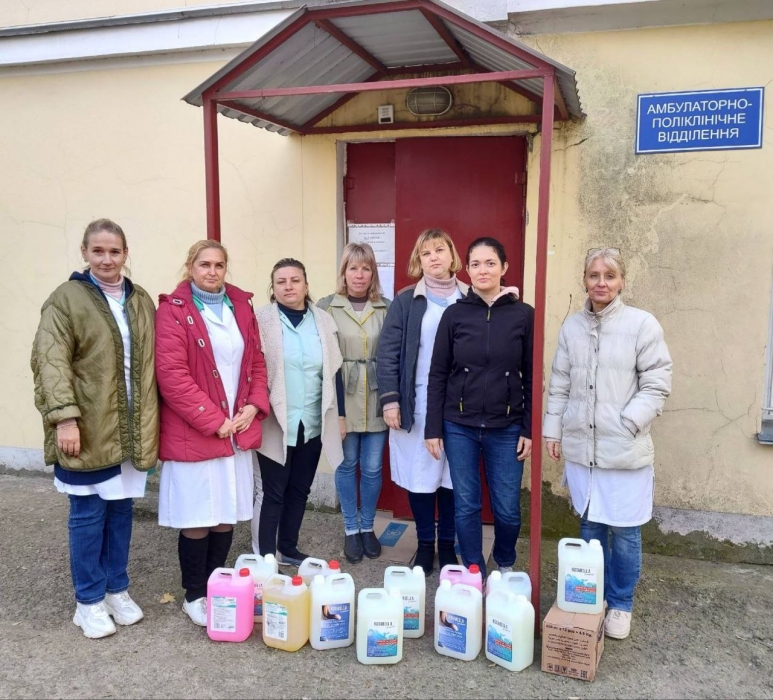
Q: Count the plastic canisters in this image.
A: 12